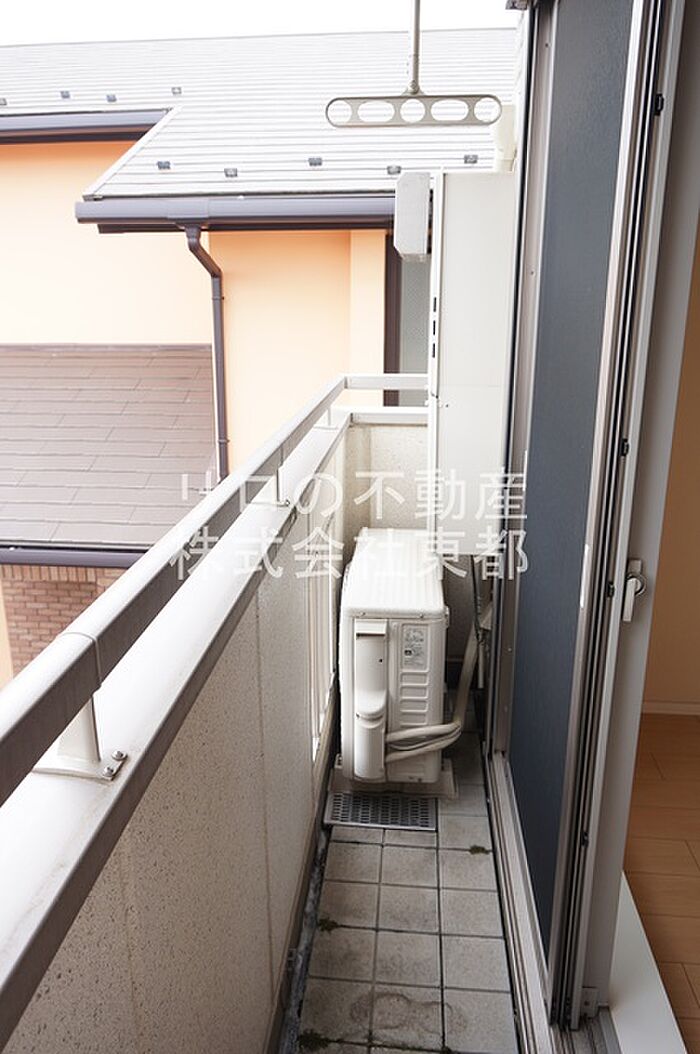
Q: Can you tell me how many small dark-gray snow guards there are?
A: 9